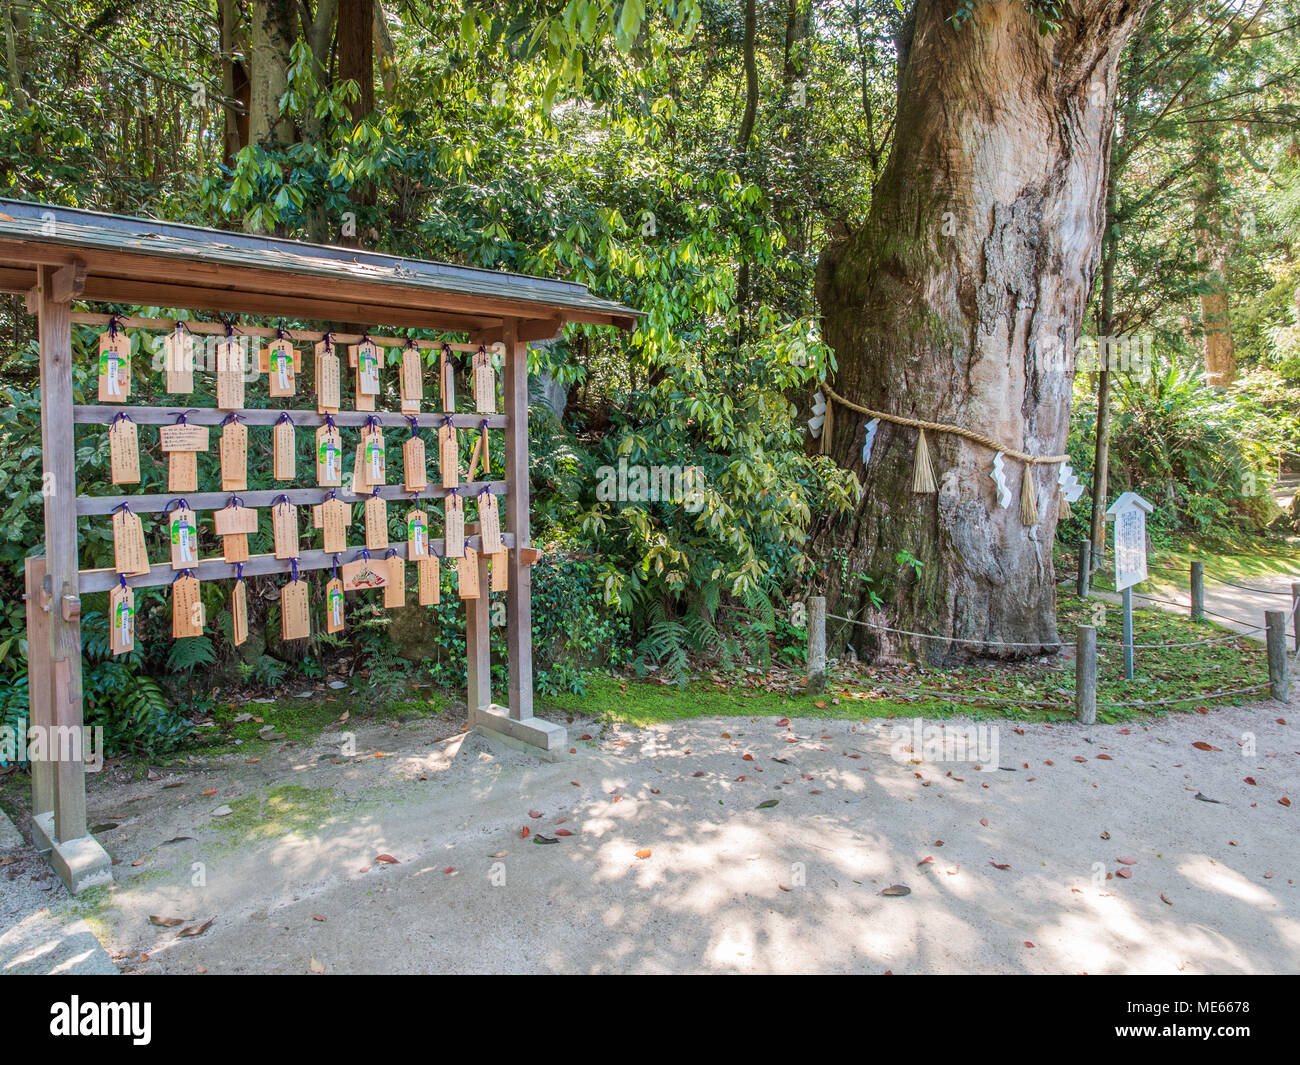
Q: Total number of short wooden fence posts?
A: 6